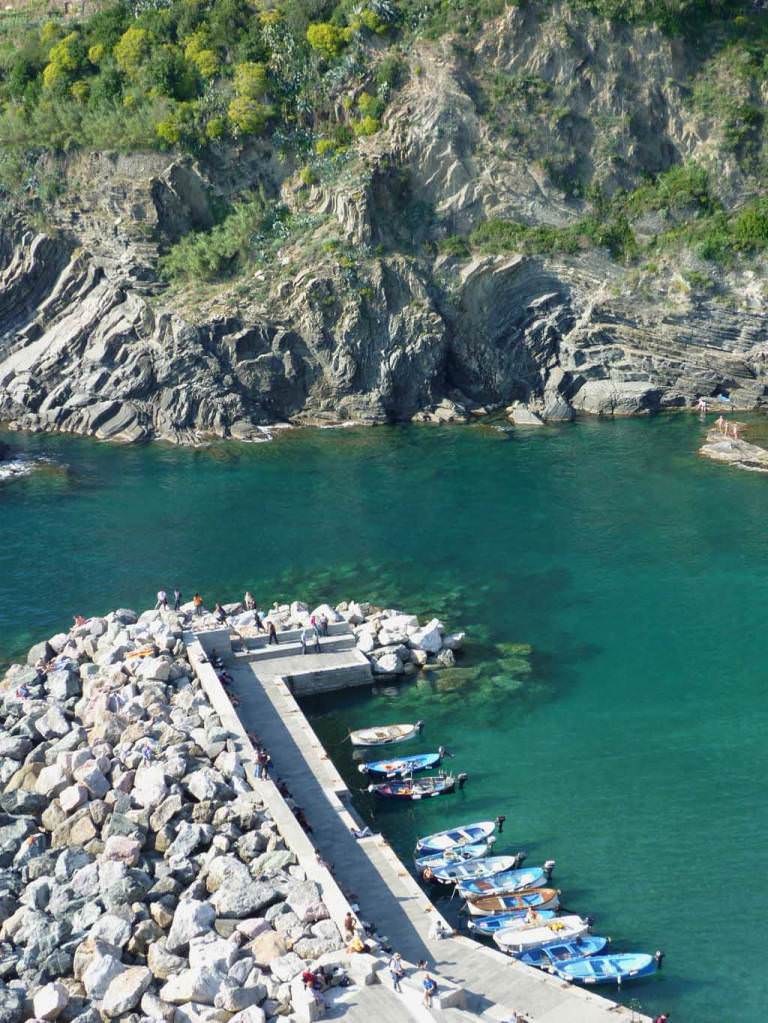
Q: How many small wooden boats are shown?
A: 12